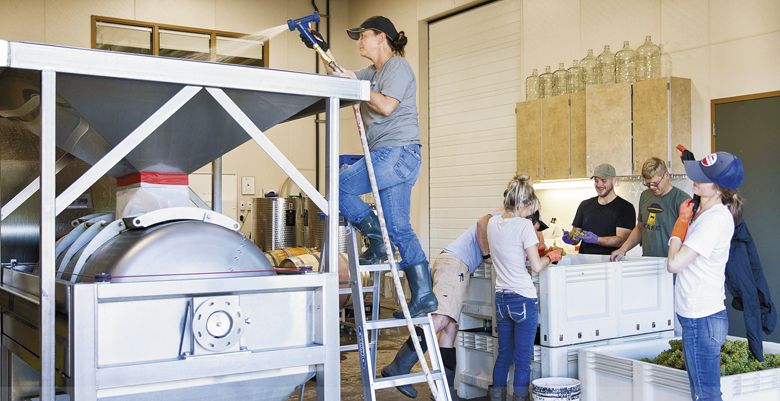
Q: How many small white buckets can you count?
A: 1